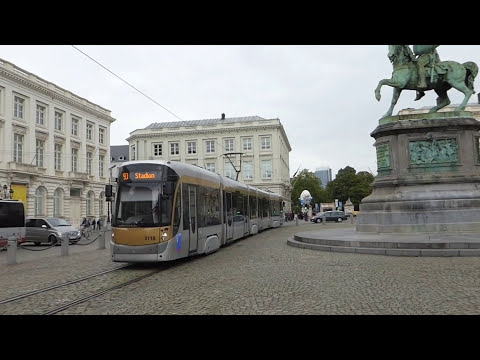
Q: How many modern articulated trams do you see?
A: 1